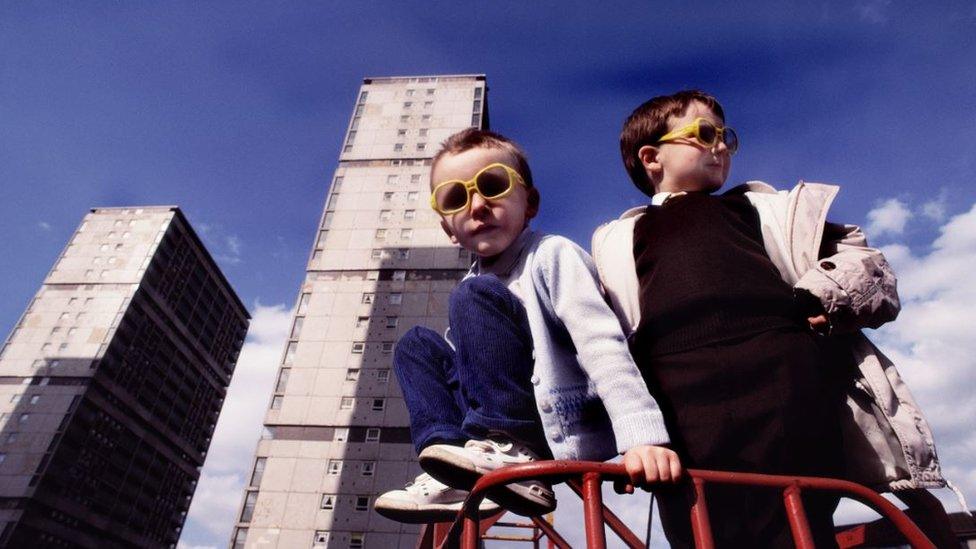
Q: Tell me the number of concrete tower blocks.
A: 2